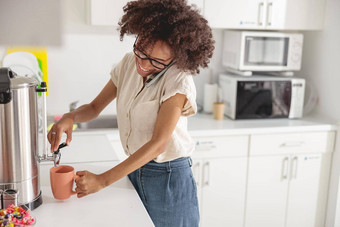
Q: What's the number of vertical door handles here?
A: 6